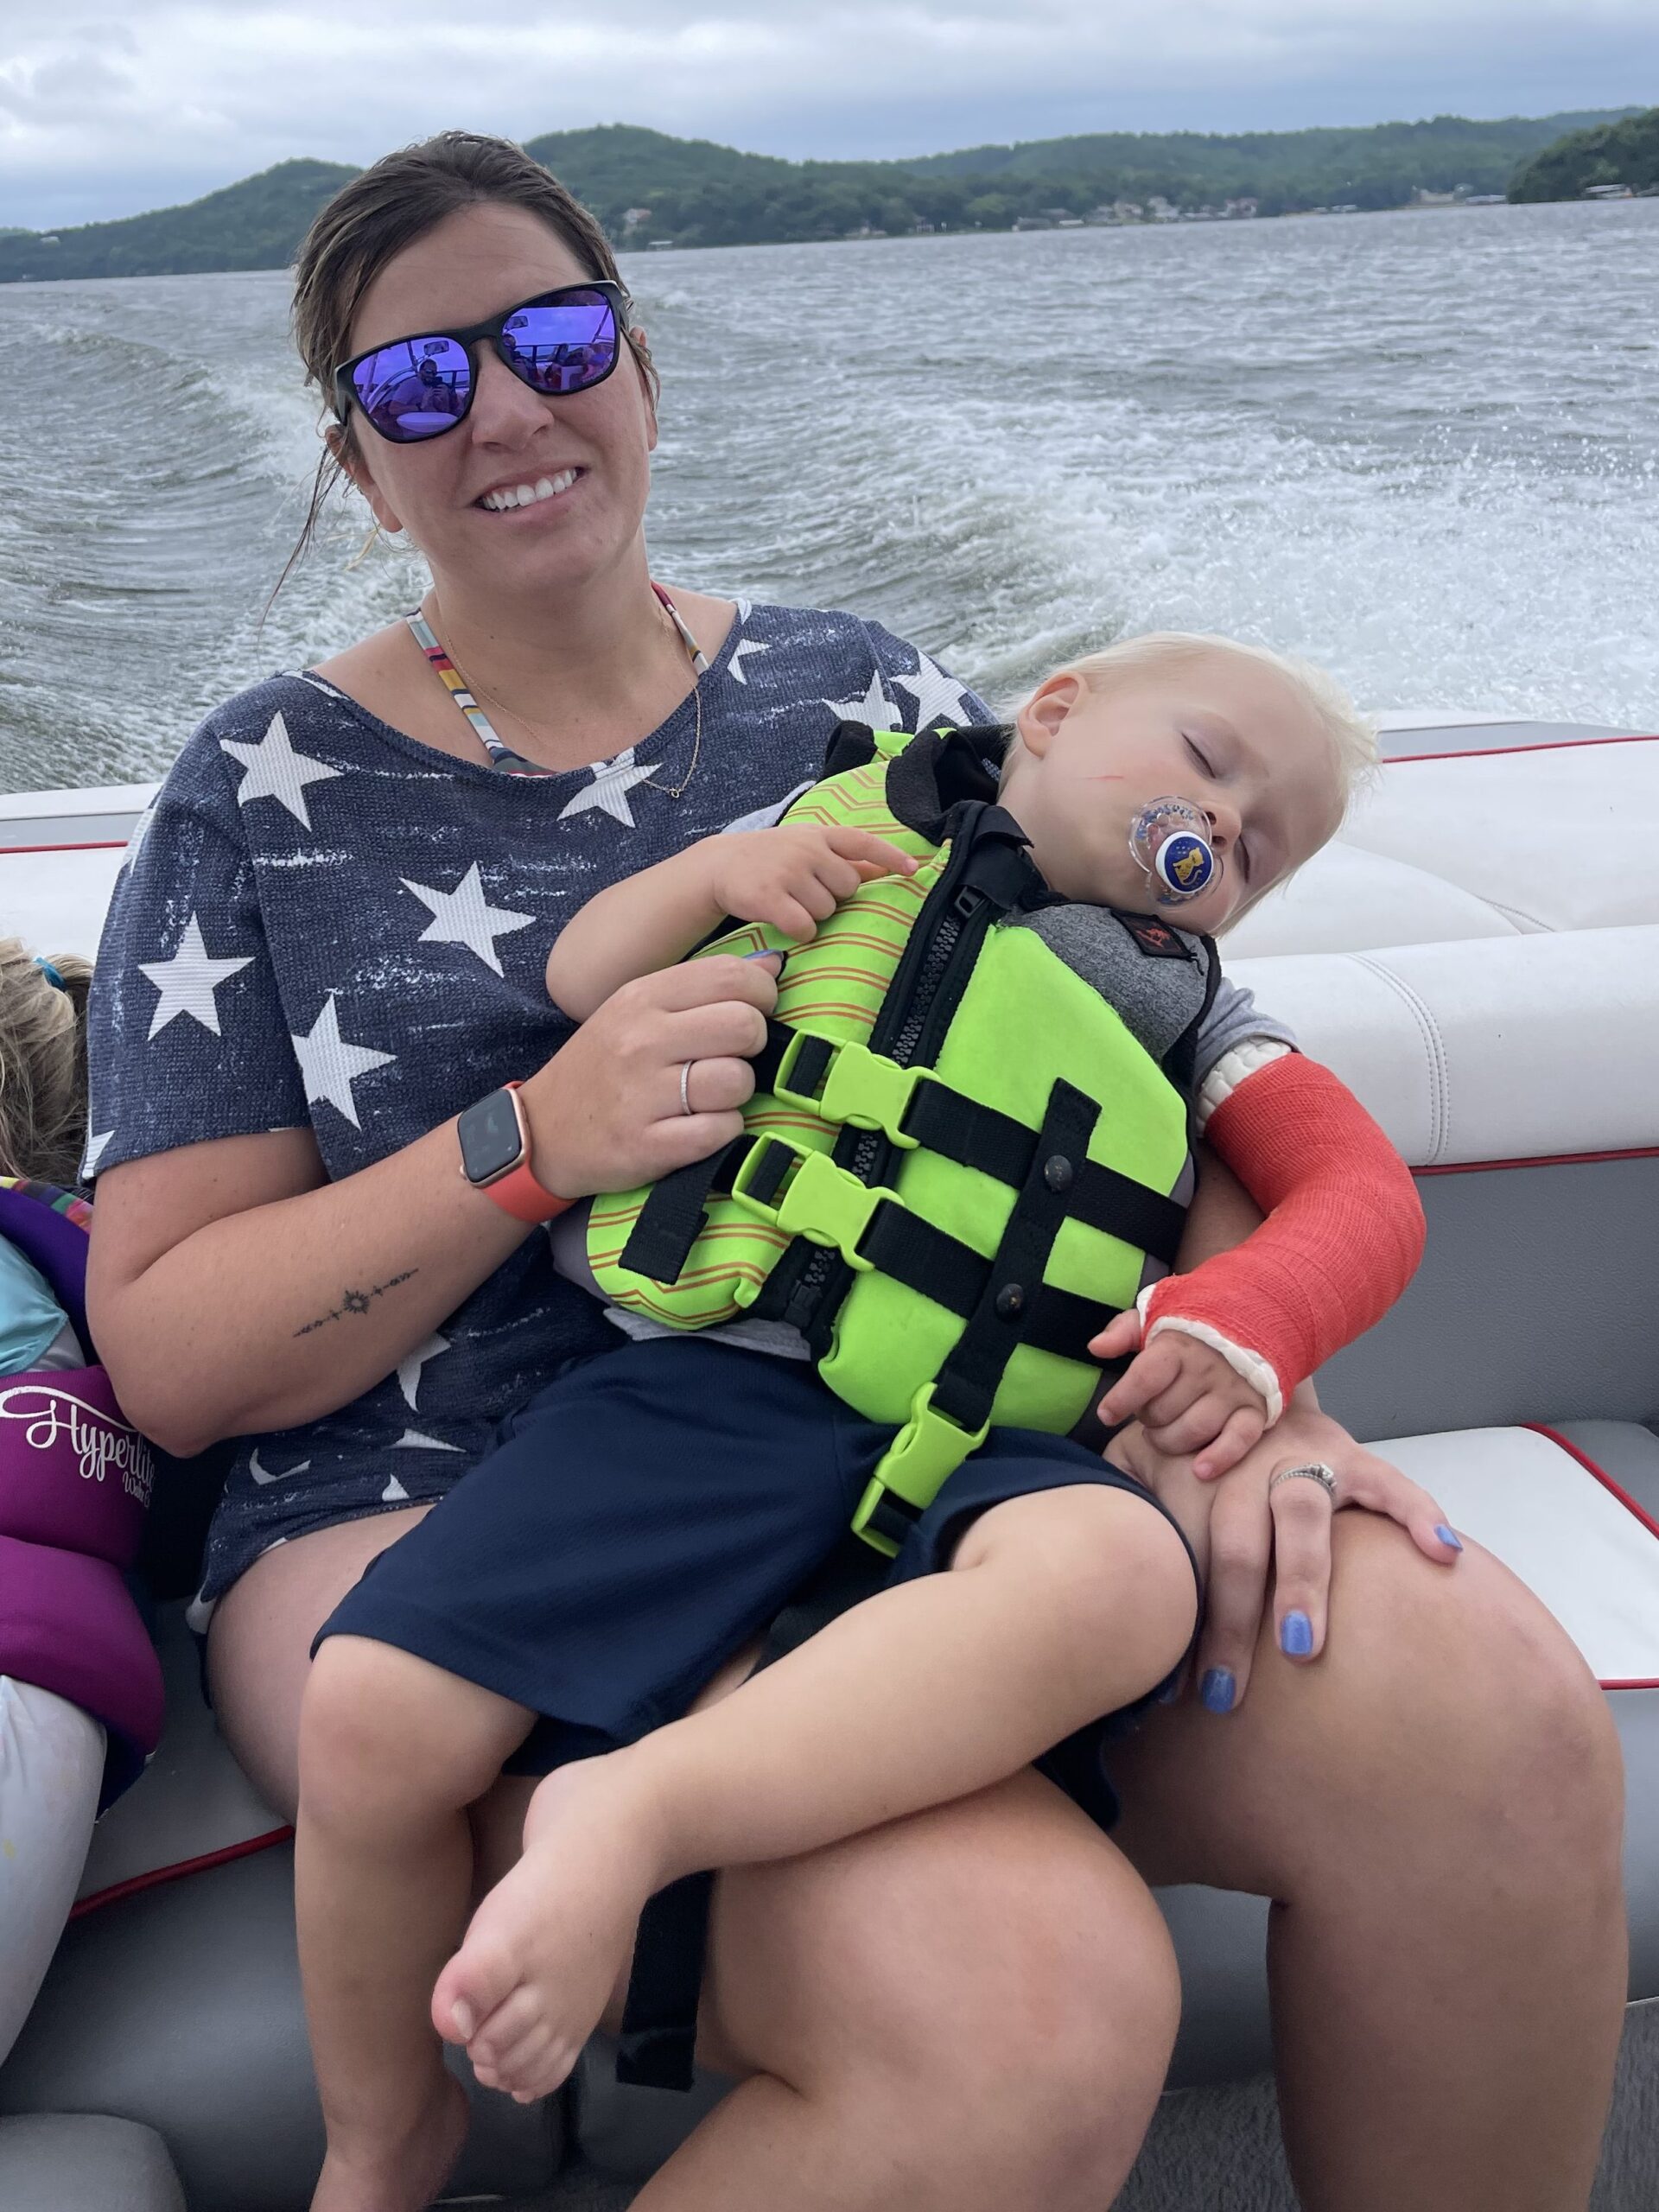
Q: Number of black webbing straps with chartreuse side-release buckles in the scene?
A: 3